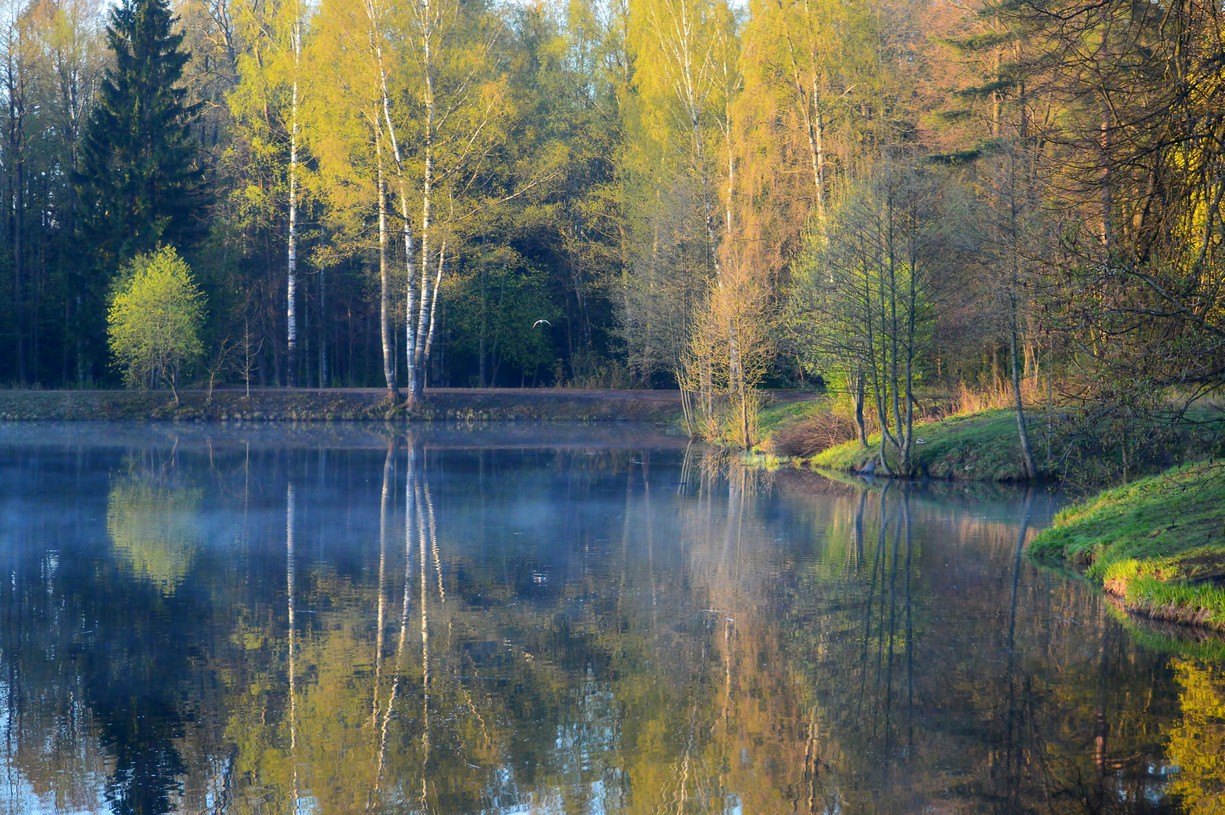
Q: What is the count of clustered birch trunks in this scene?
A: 4